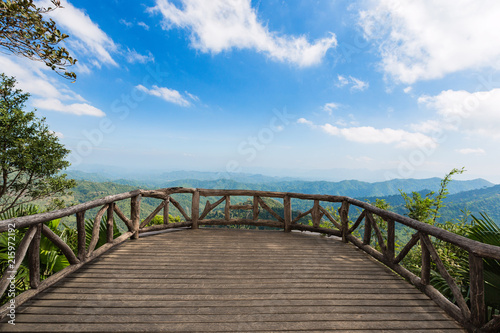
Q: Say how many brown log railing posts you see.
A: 15